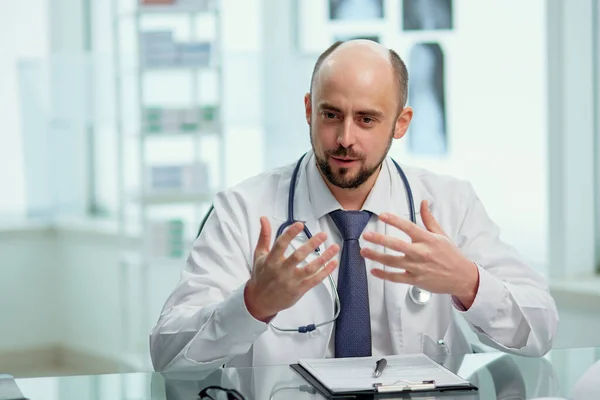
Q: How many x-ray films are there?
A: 4